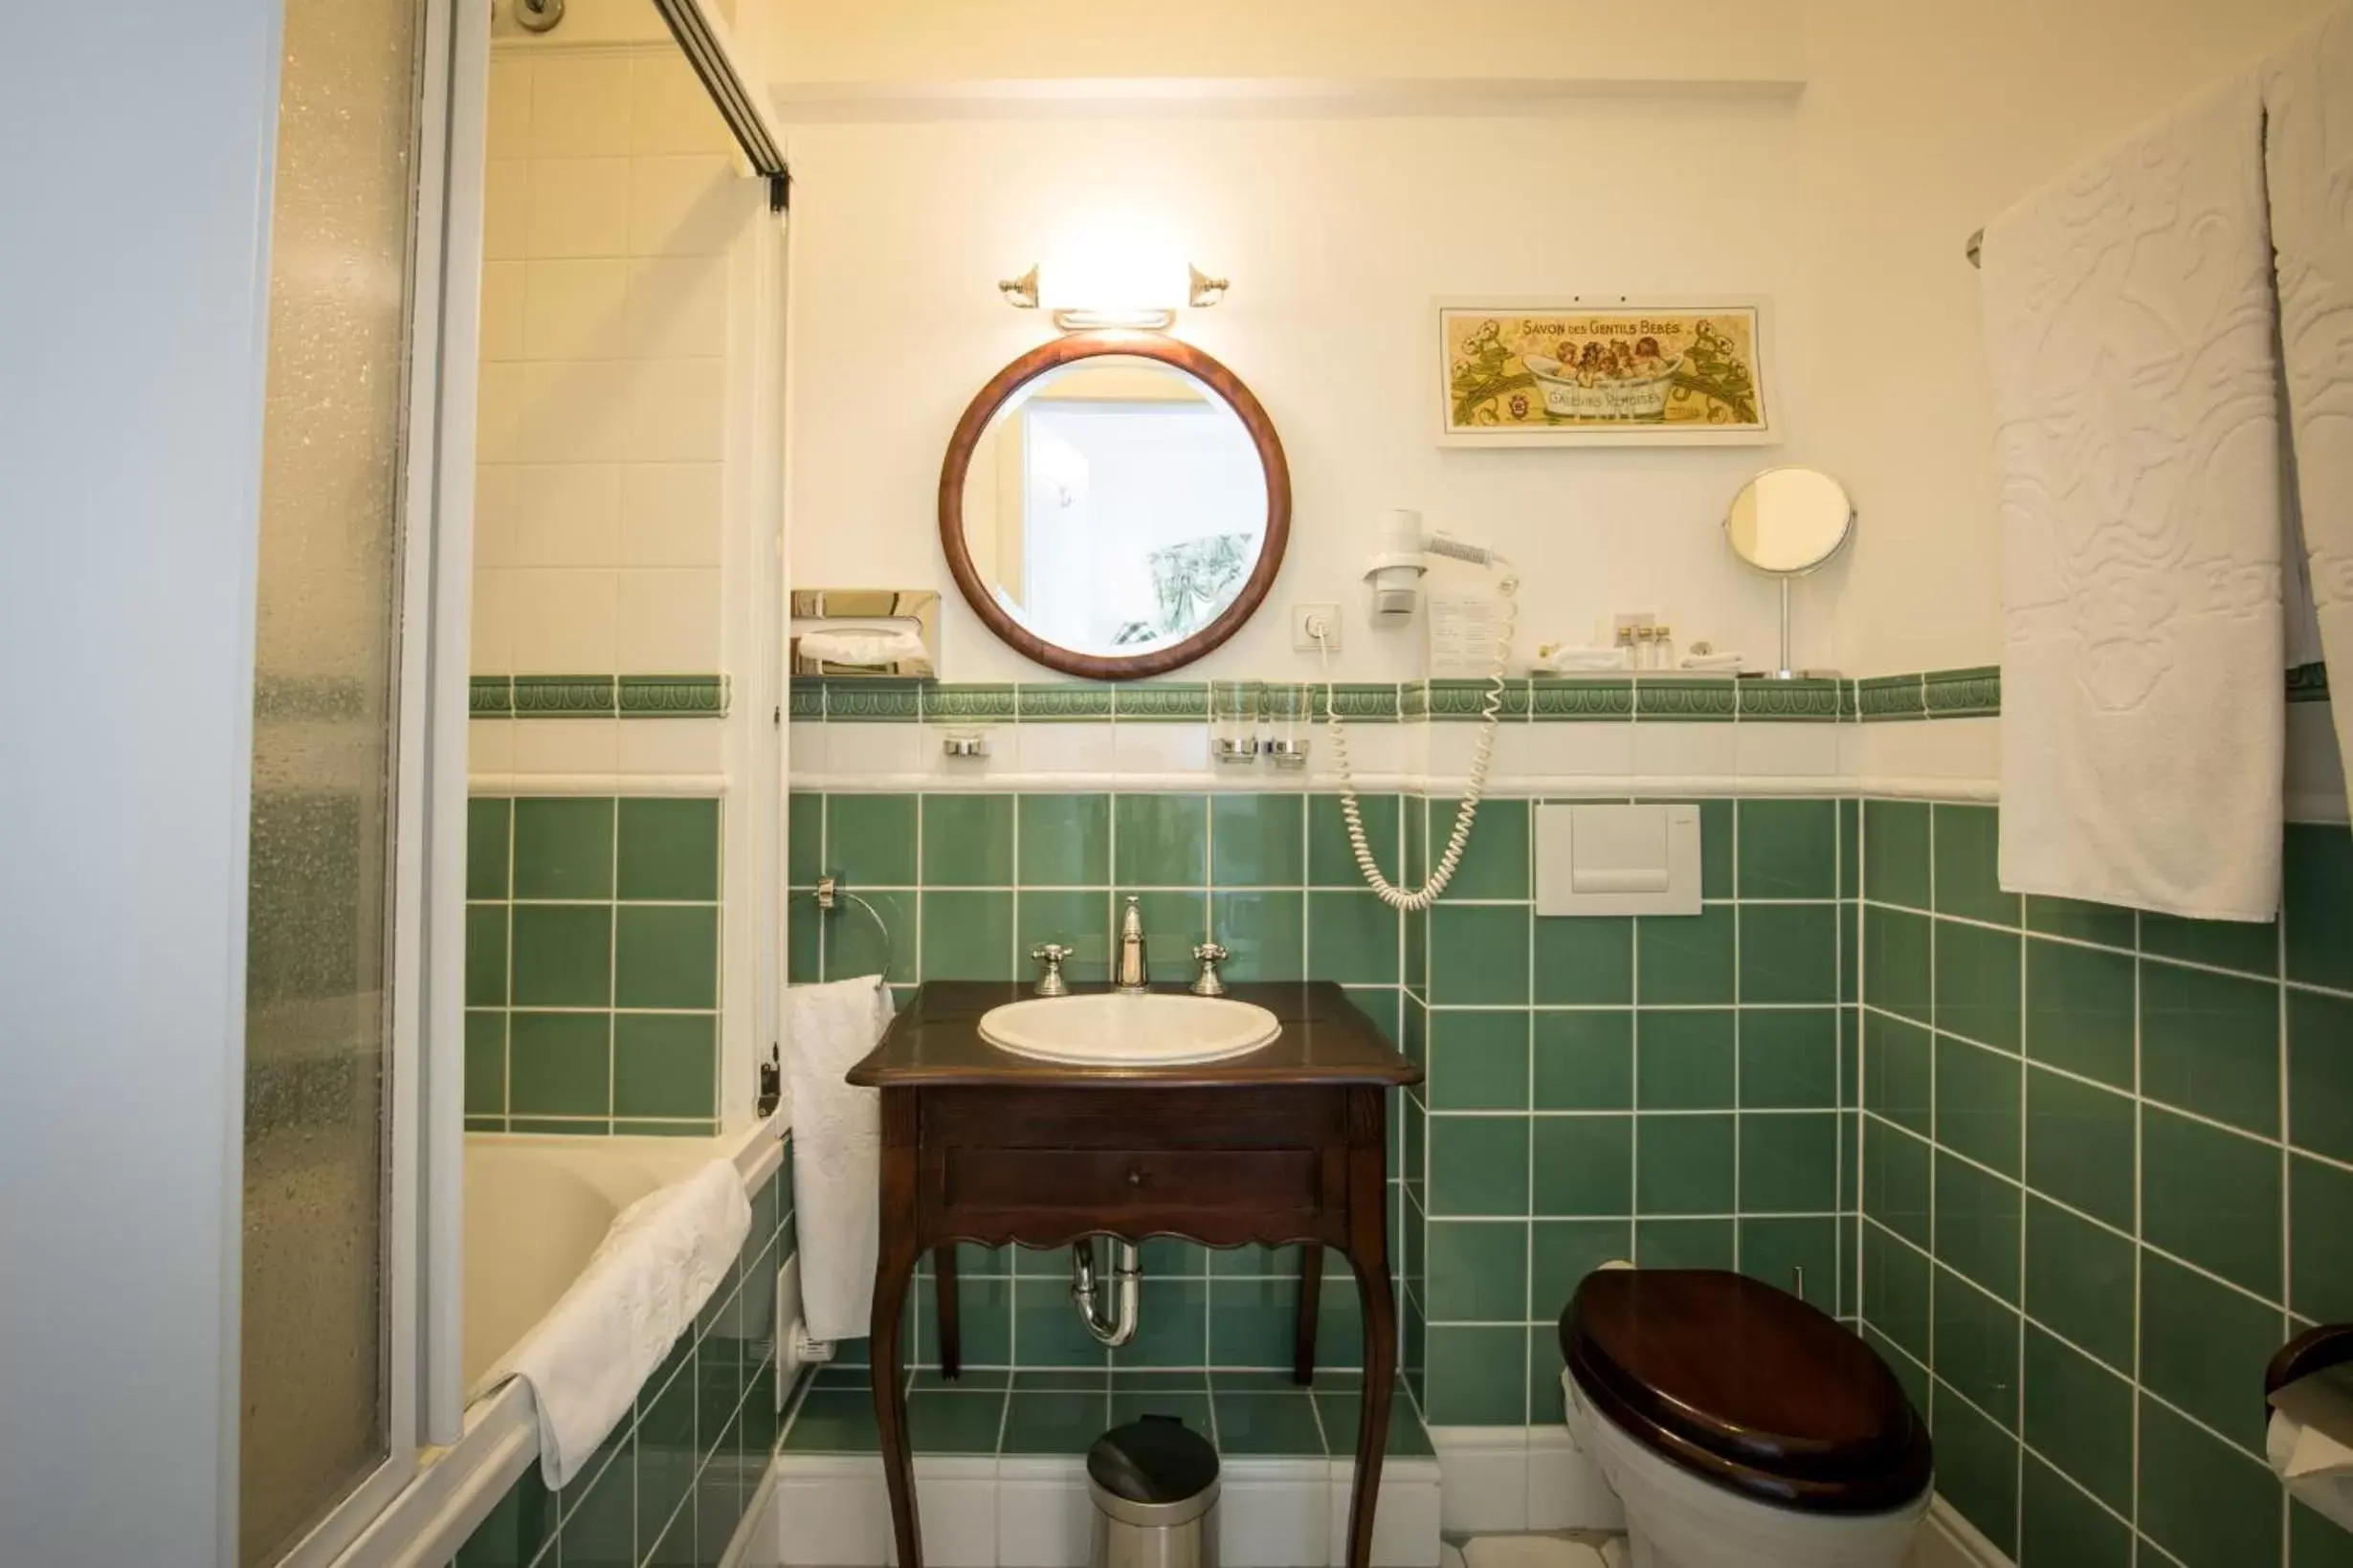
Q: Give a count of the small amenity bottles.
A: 3